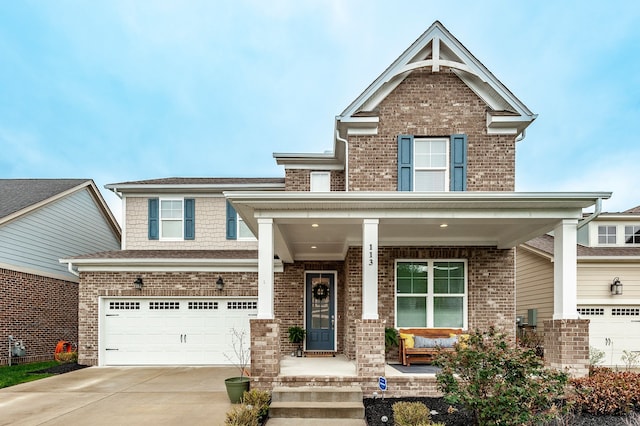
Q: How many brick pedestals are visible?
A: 3